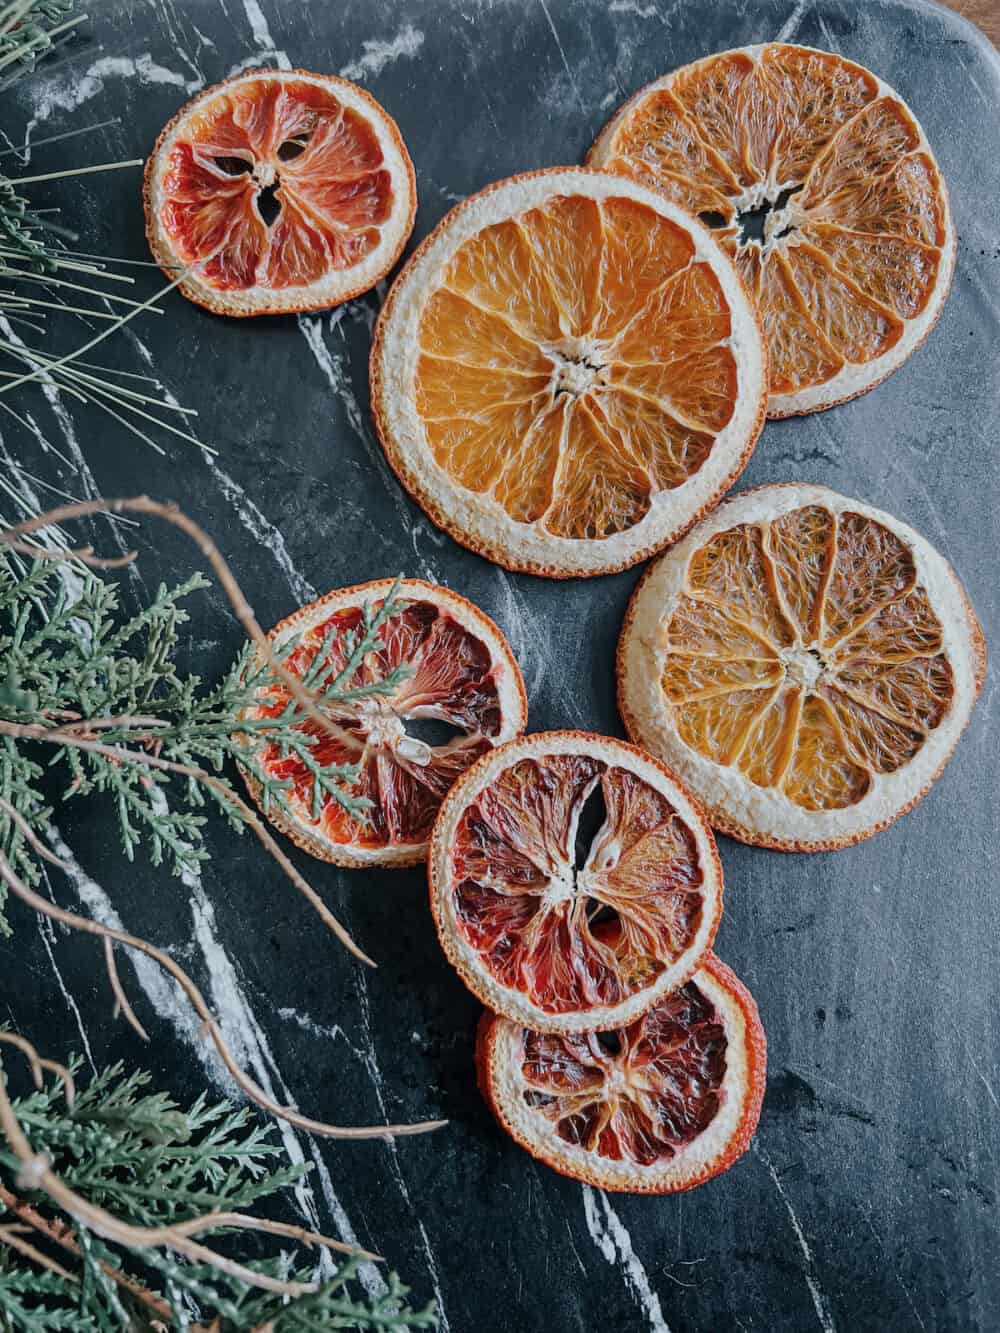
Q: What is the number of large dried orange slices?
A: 3